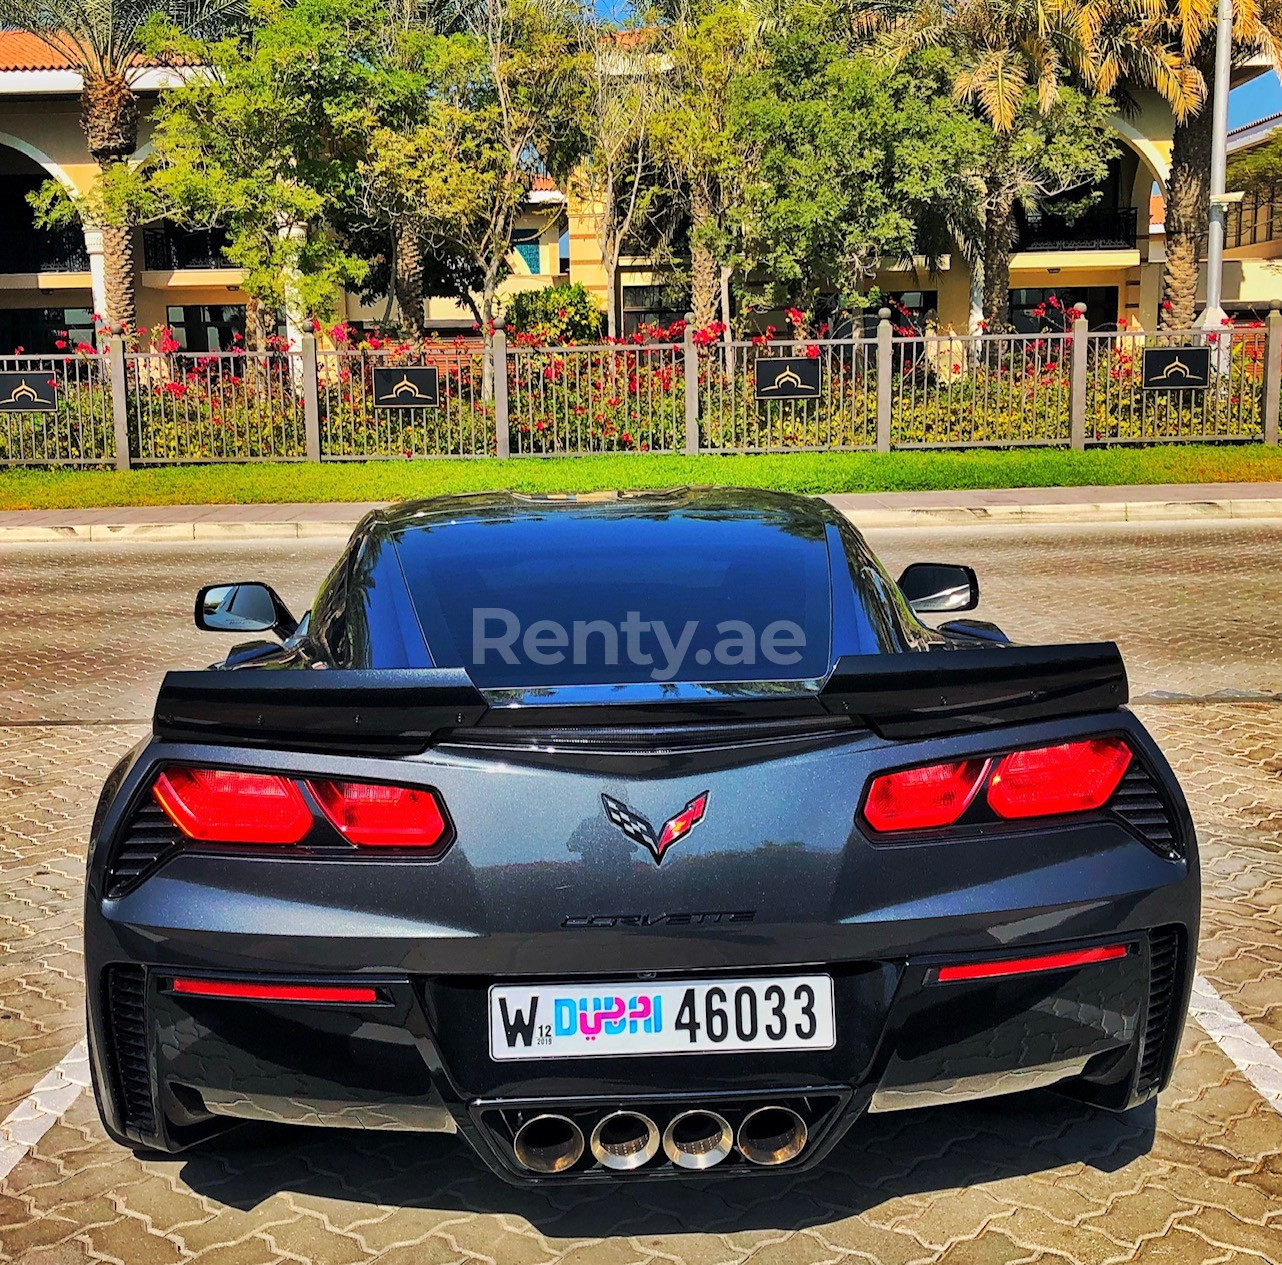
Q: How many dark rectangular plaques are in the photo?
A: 4